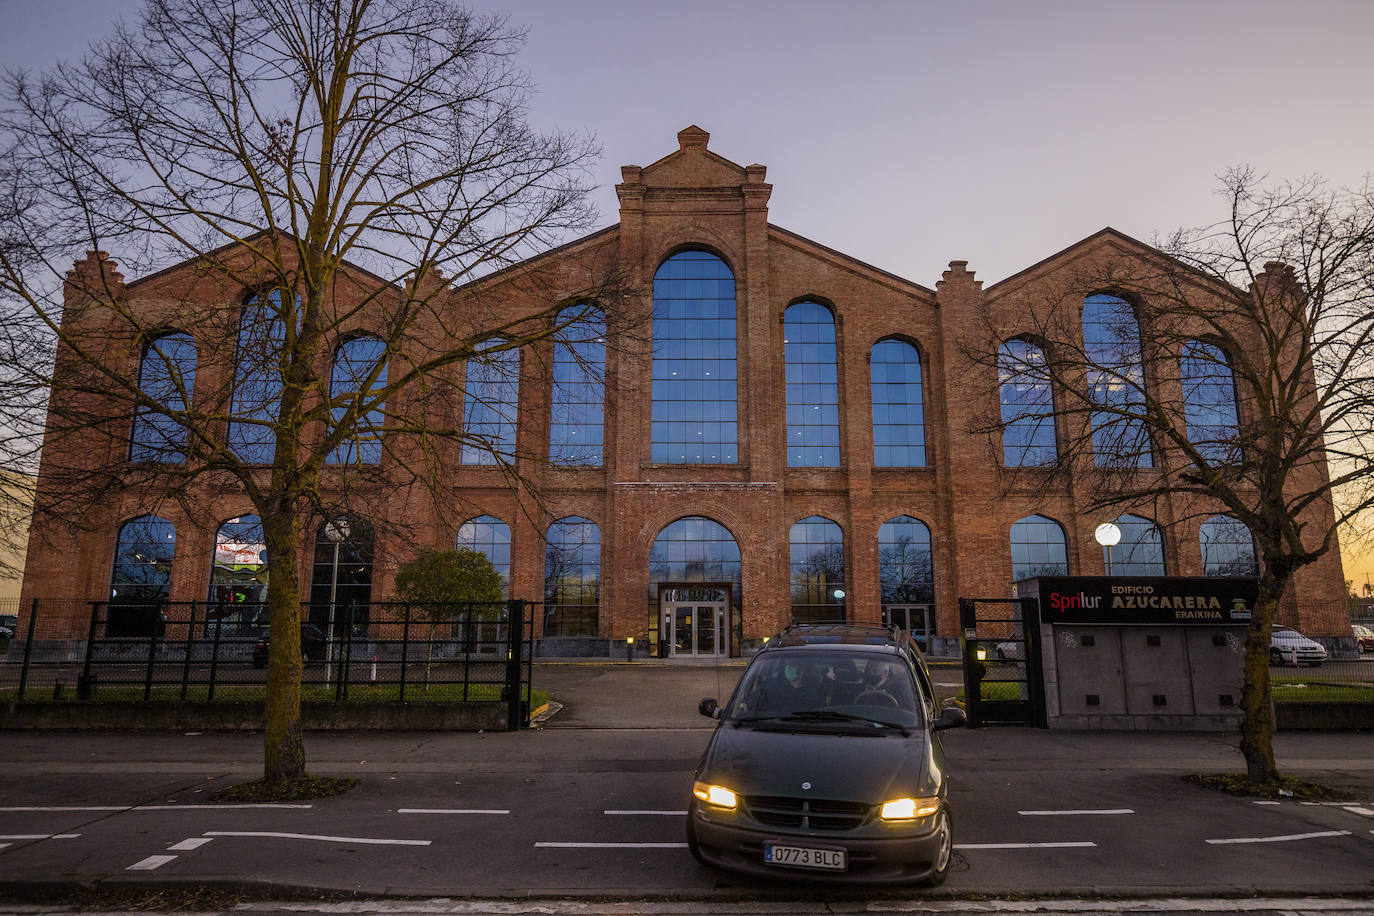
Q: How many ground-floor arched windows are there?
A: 11